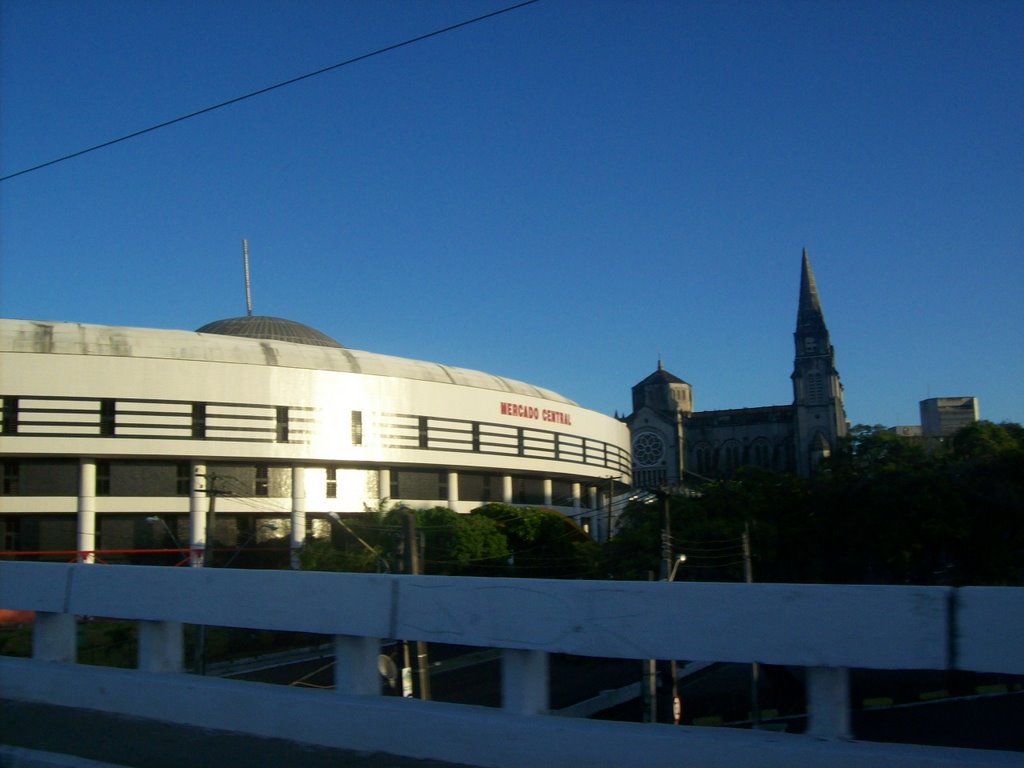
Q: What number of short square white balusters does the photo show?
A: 5